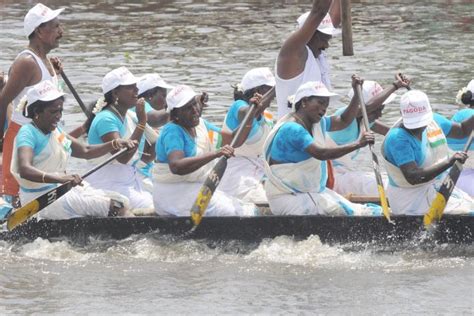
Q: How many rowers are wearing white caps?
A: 11